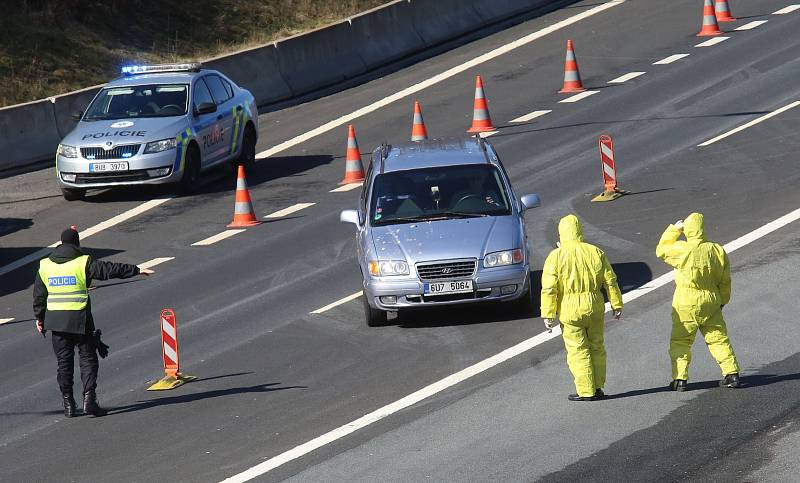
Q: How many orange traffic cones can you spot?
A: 7